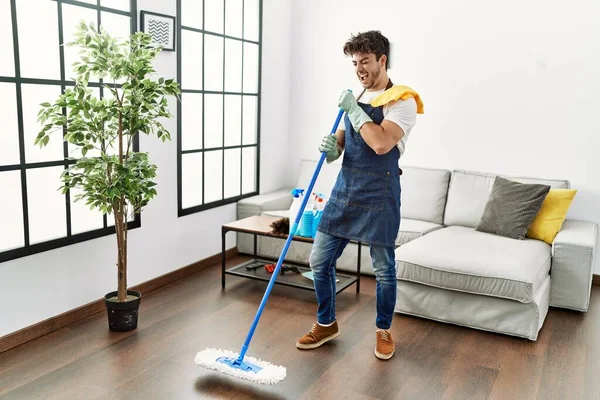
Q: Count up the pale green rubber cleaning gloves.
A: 2